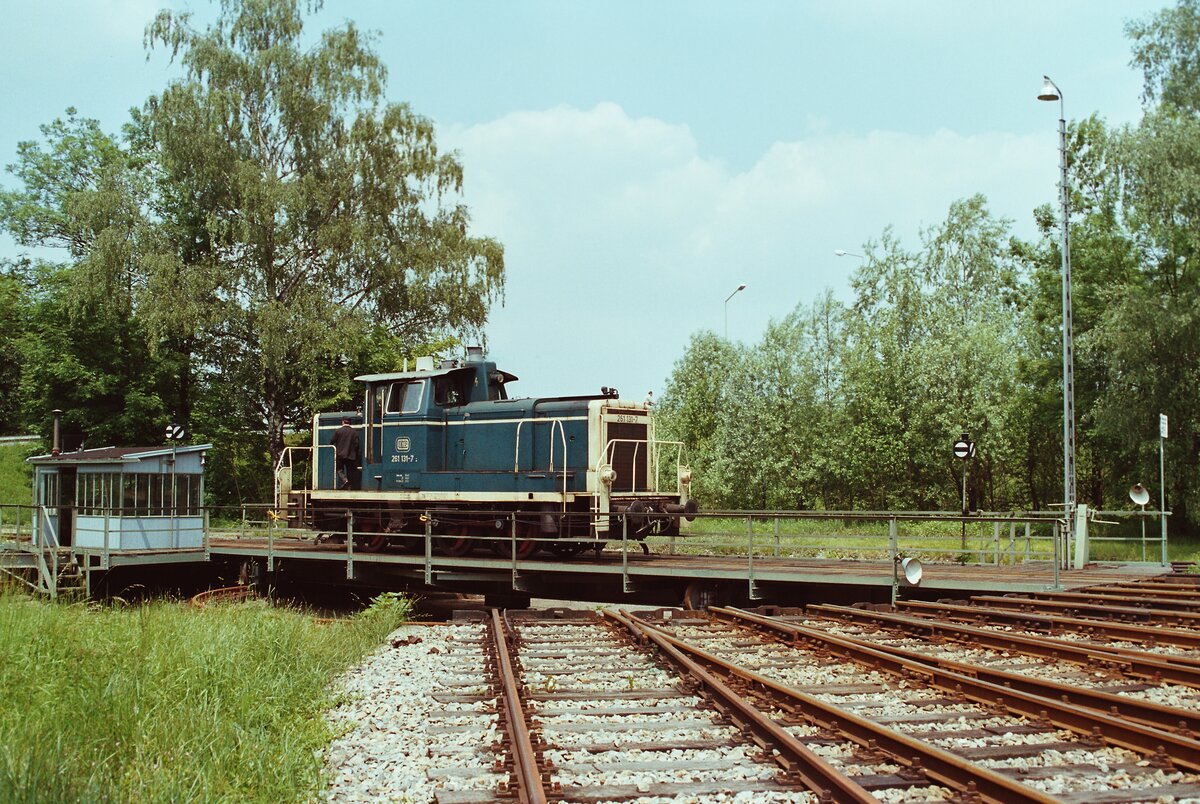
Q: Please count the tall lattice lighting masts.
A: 1